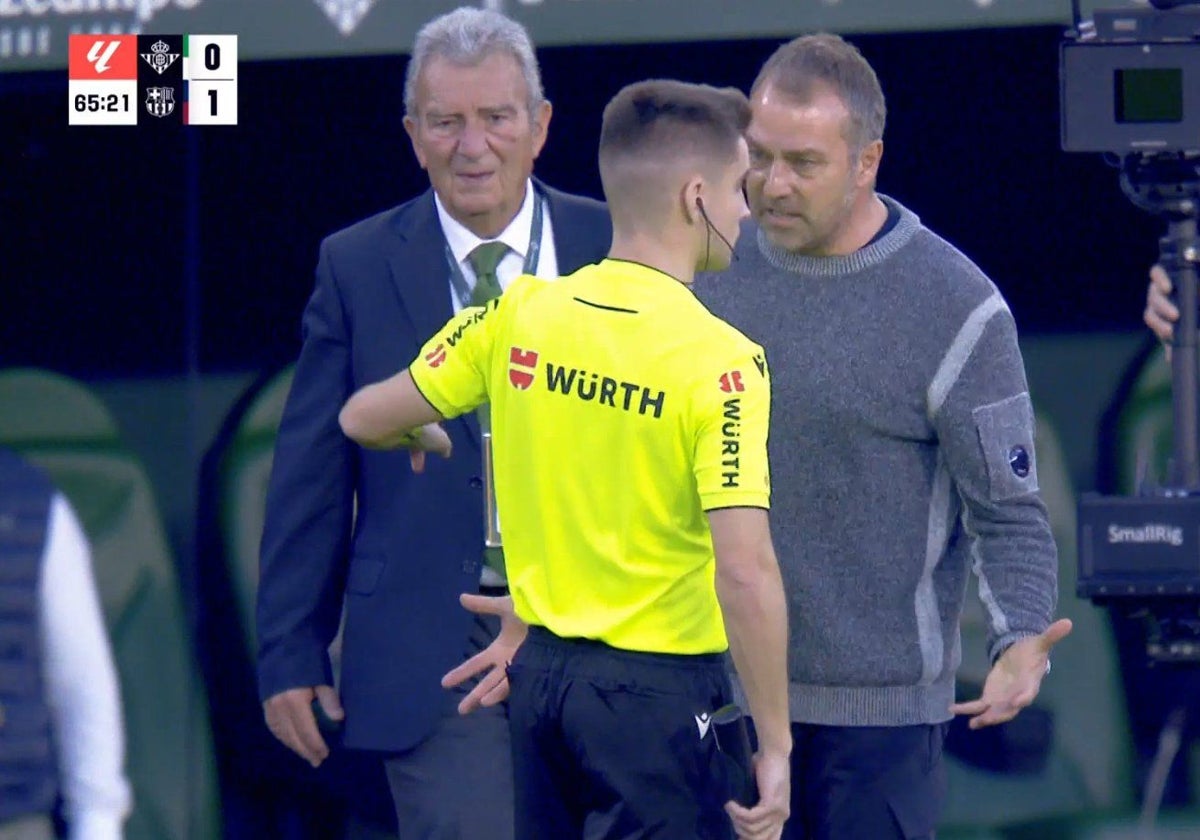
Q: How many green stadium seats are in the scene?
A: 4